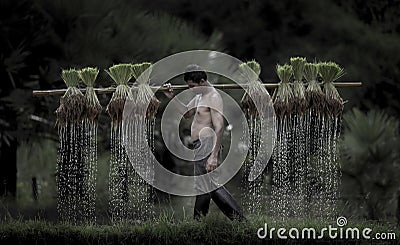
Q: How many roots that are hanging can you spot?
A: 9